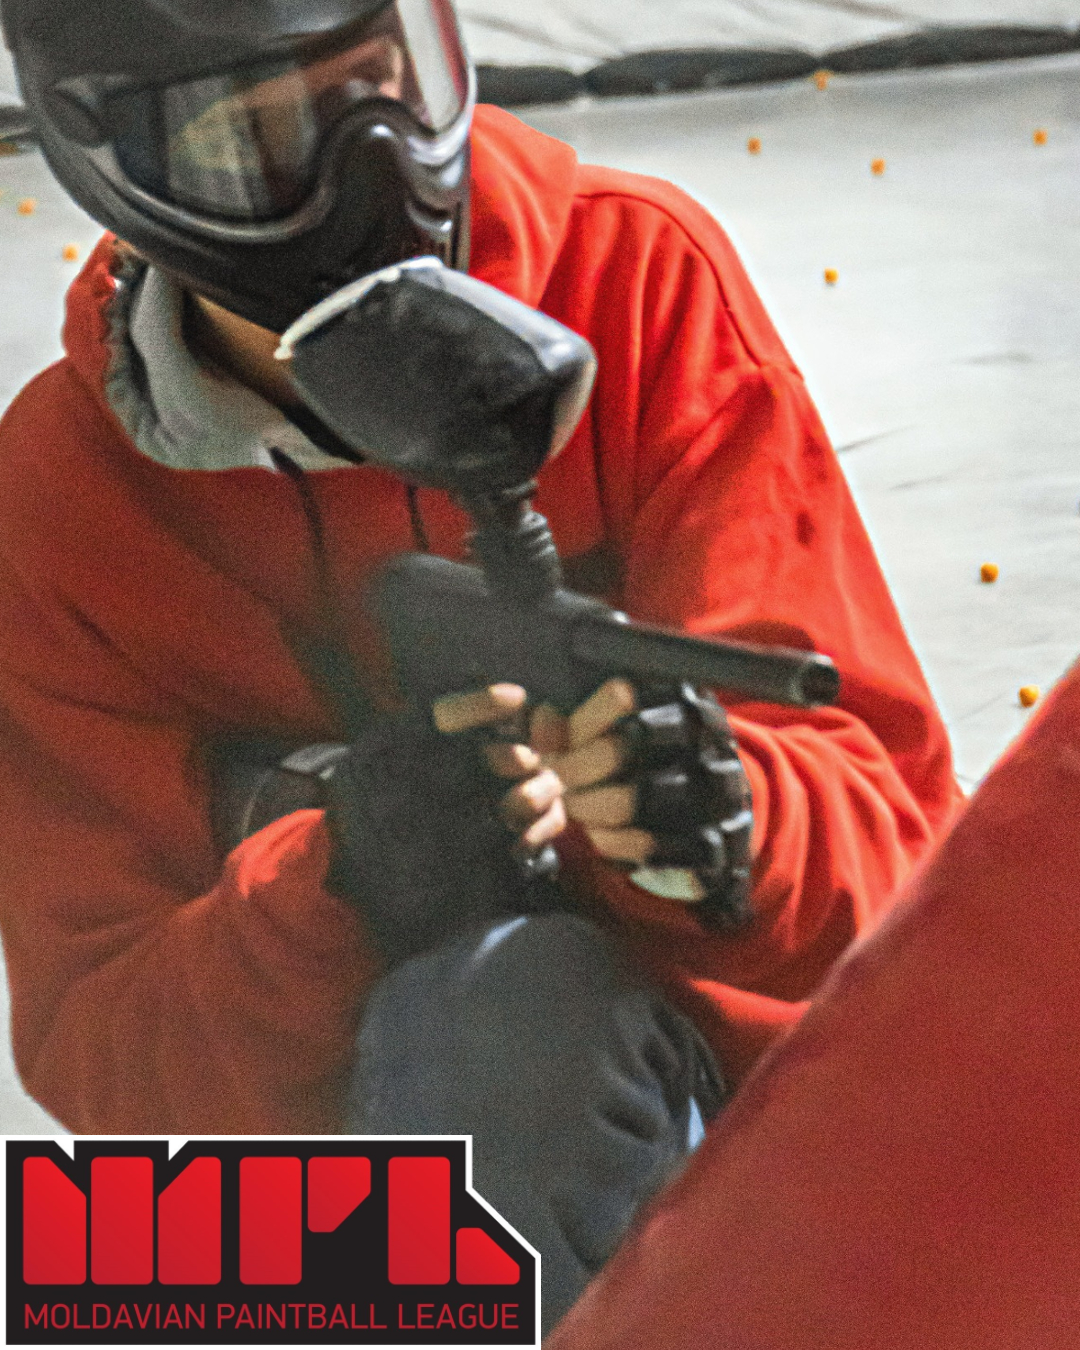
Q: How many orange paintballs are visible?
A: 9